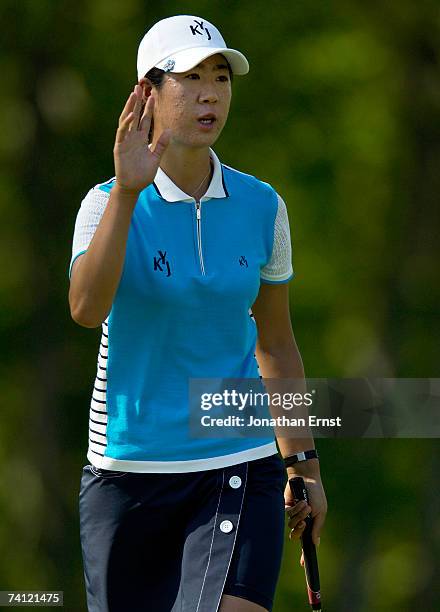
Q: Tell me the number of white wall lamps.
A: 0